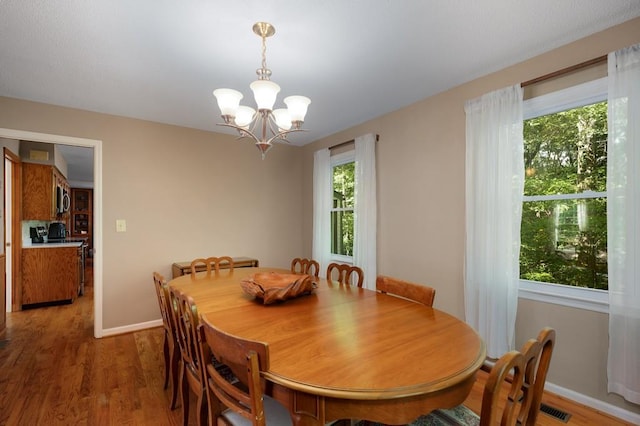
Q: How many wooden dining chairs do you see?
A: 8